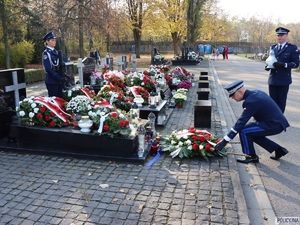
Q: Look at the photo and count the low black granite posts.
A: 5